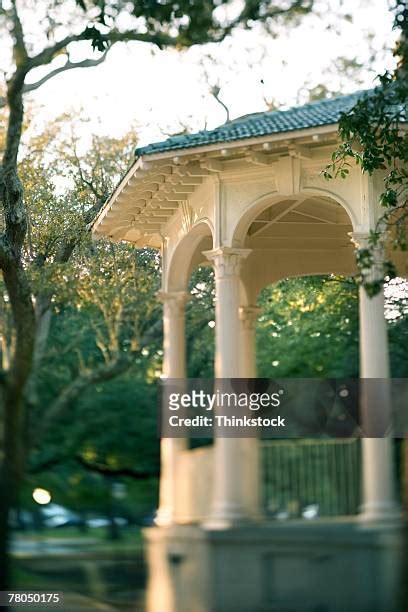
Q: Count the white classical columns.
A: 4